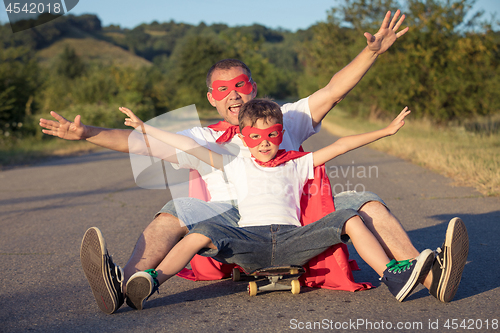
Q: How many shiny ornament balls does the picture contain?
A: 0